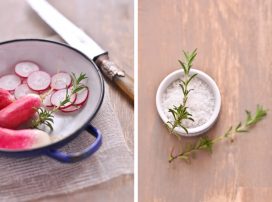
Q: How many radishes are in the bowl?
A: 3